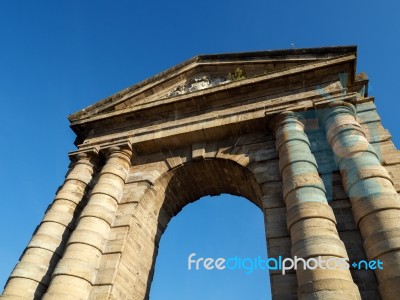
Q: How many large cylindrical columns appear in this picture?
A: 4